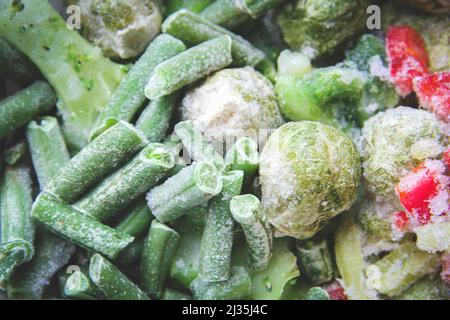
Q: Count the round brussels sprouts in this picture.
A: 5